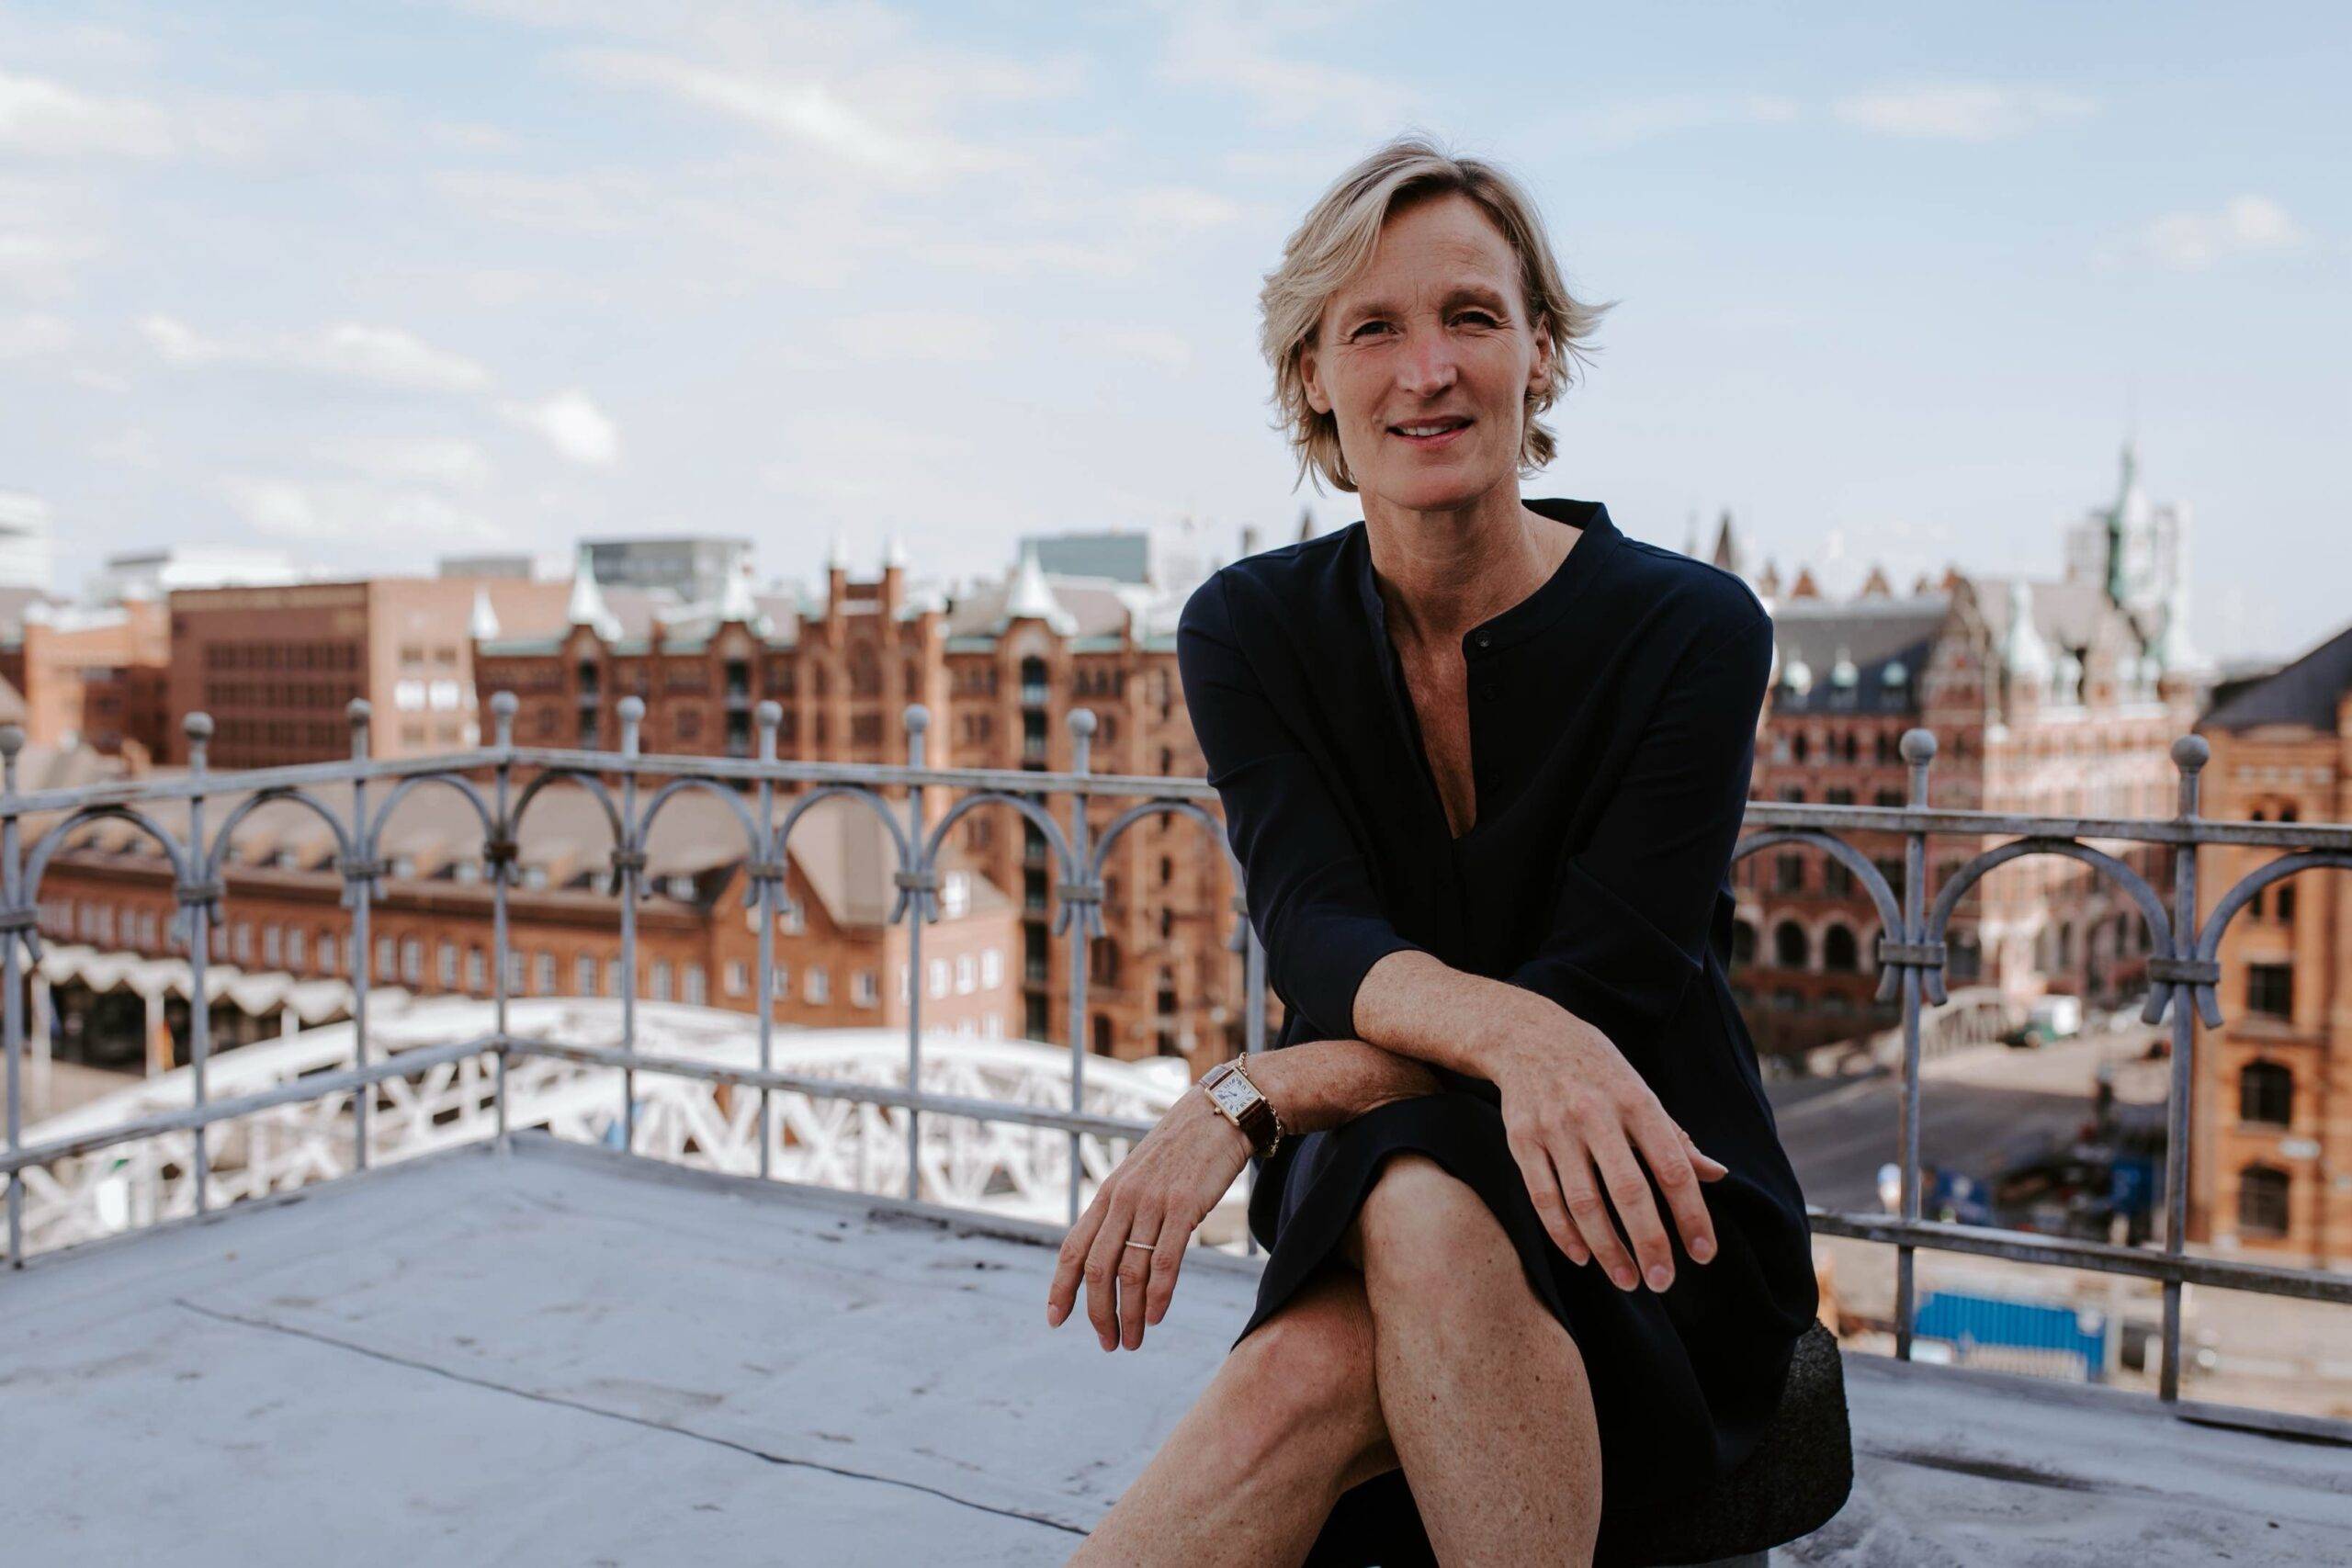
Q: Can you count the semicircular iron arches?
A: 11